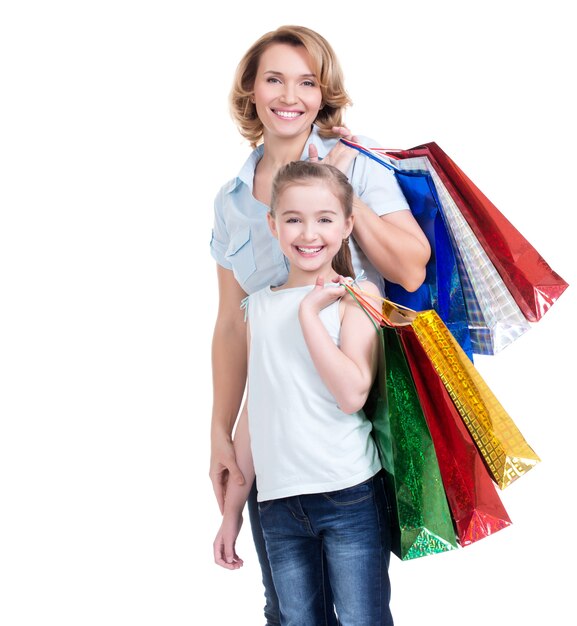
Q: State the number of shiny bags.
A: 6